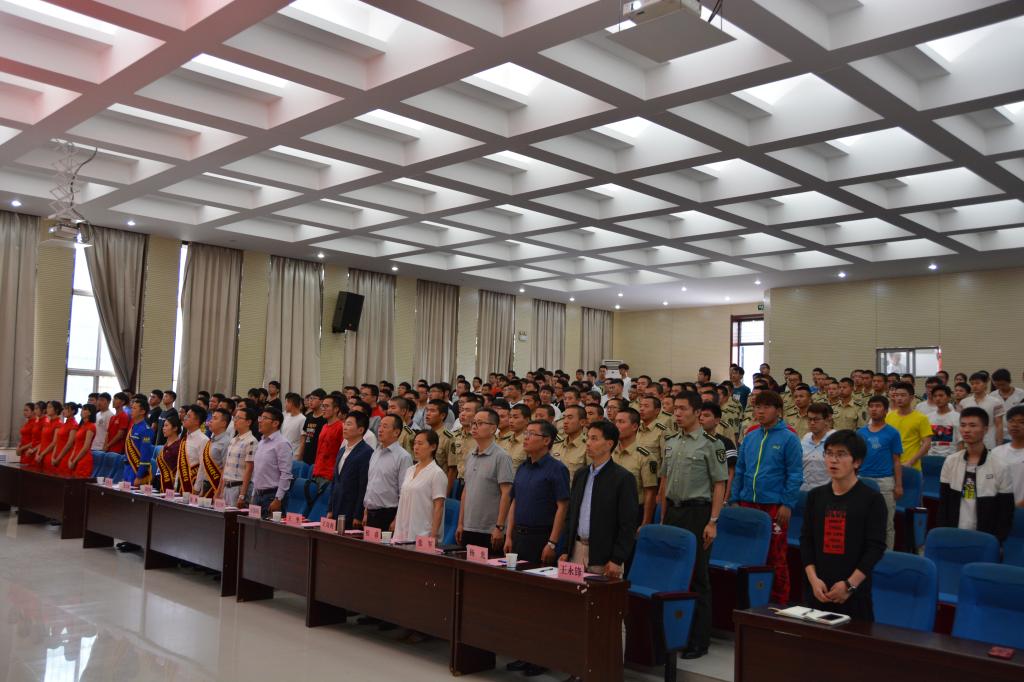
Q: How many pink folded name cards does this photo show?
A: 13